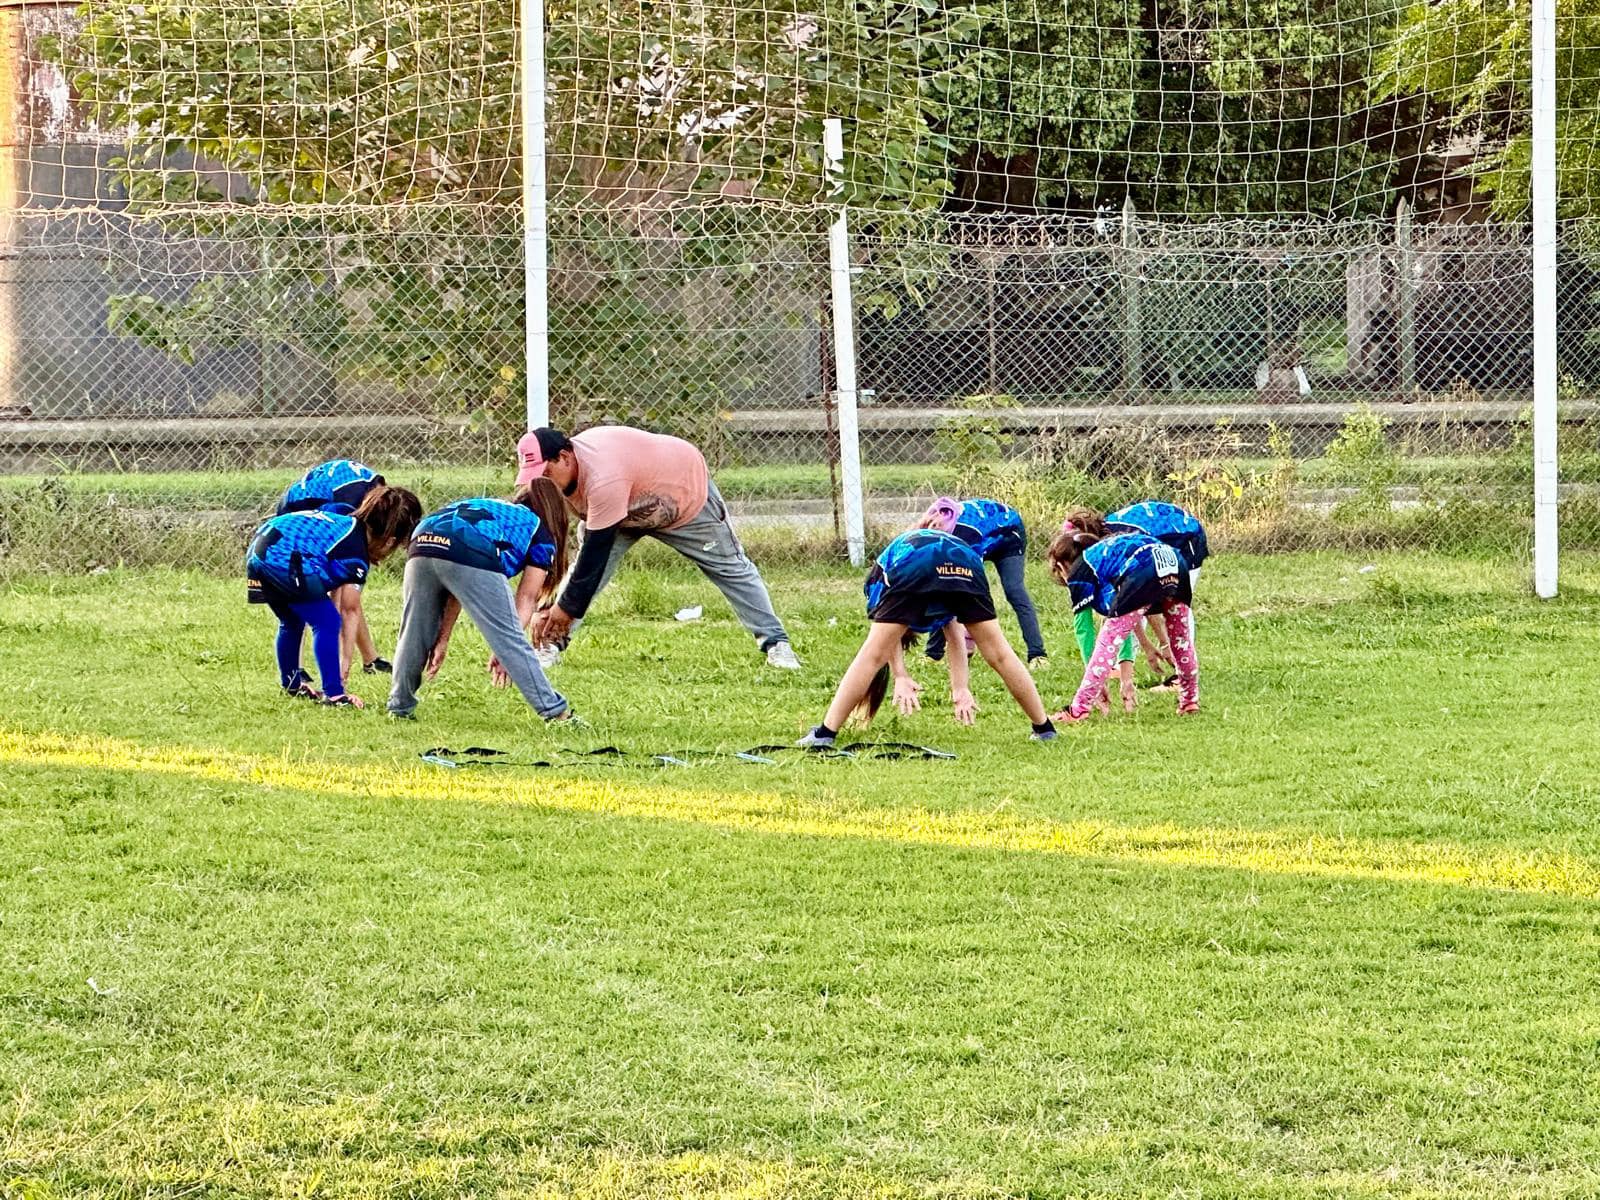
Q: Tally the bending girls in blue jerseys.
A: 7